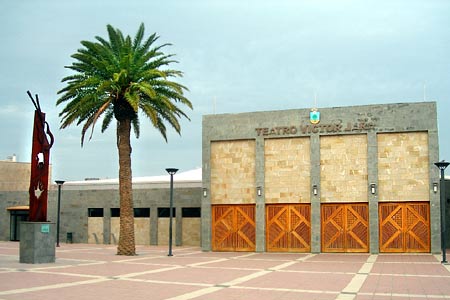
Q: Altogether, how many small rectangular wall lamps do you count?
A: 5